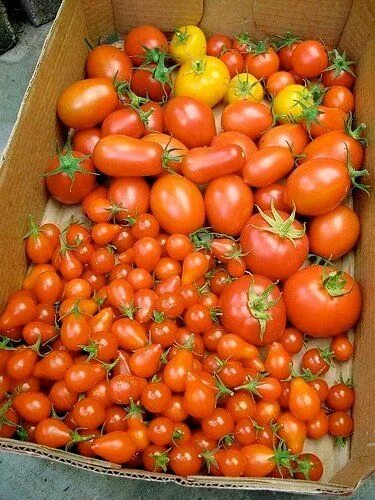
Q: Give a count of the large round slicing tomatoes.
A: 3